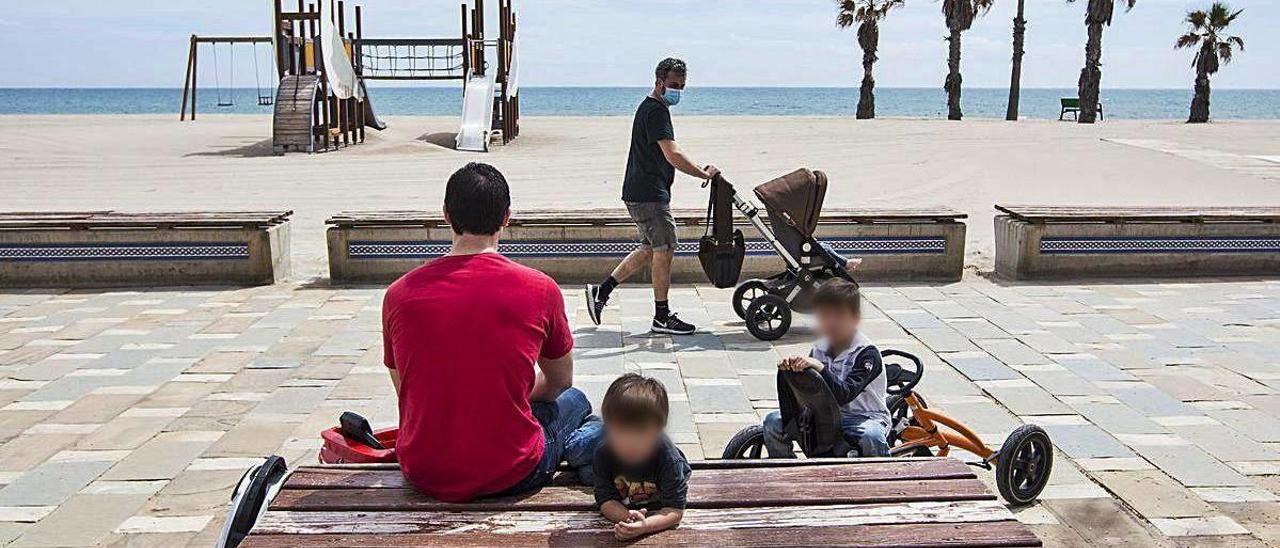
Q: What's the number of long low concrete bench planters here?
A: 3